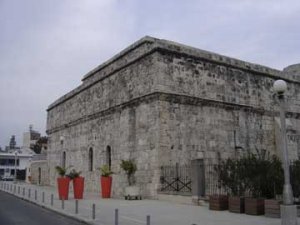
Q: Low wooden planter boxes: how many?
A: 4